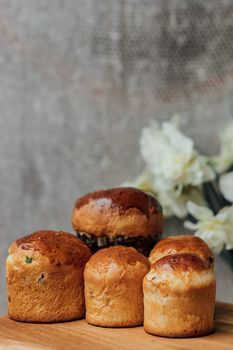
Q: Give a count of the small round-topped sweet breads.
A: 5